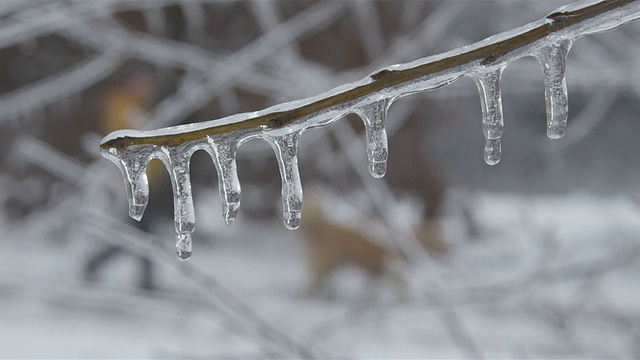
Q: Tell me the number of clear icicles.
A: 7